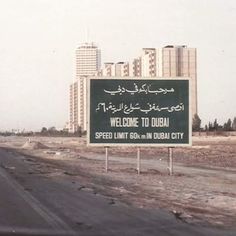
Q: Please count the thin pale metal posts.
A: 3